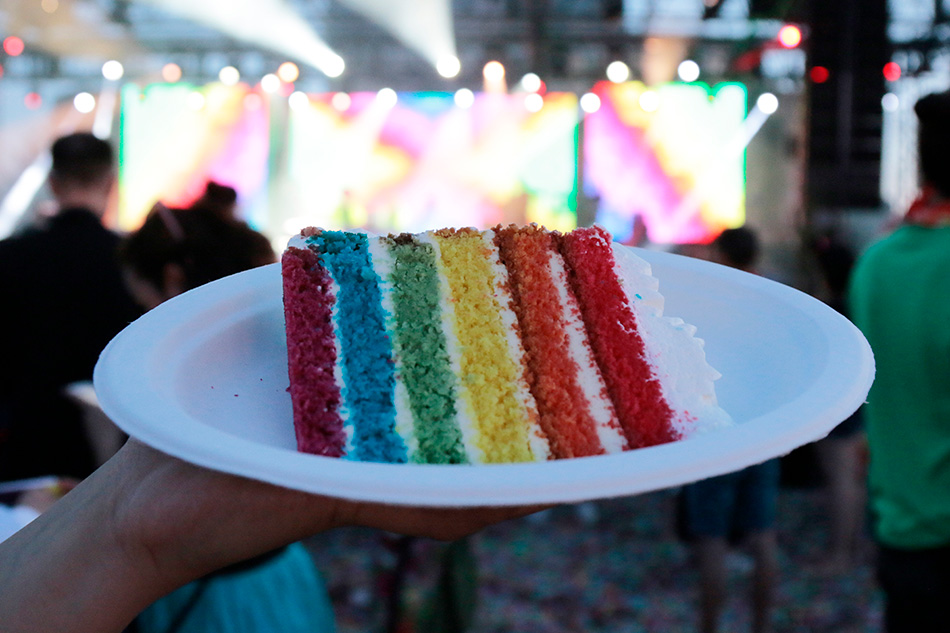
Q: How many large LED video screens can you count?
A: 3